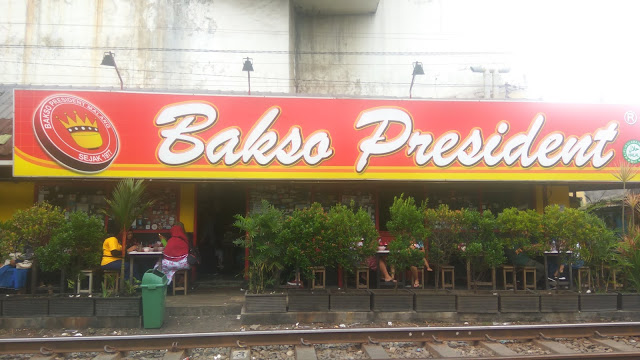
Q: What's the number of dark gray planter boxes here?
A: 13